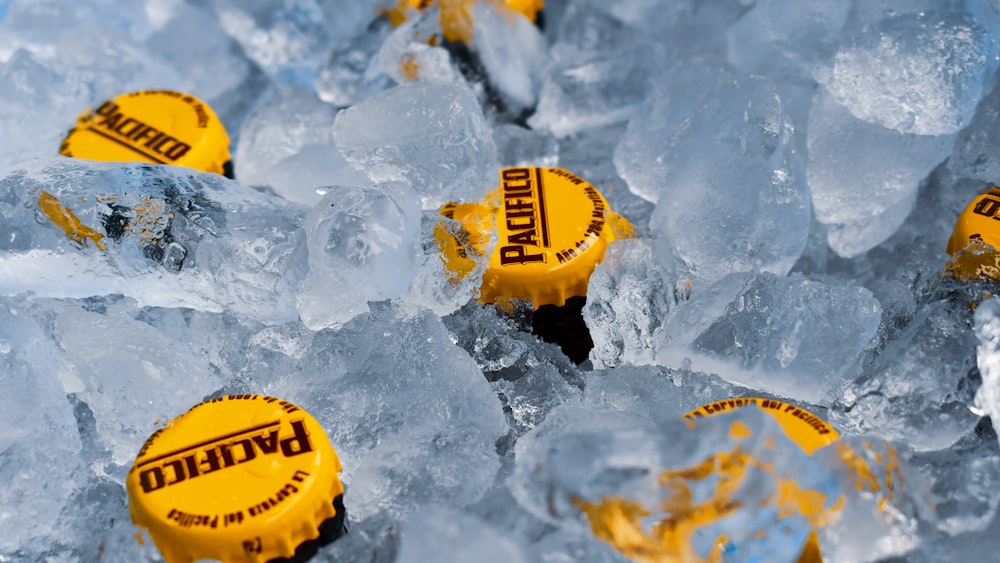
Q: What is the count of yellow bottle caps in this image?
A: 6